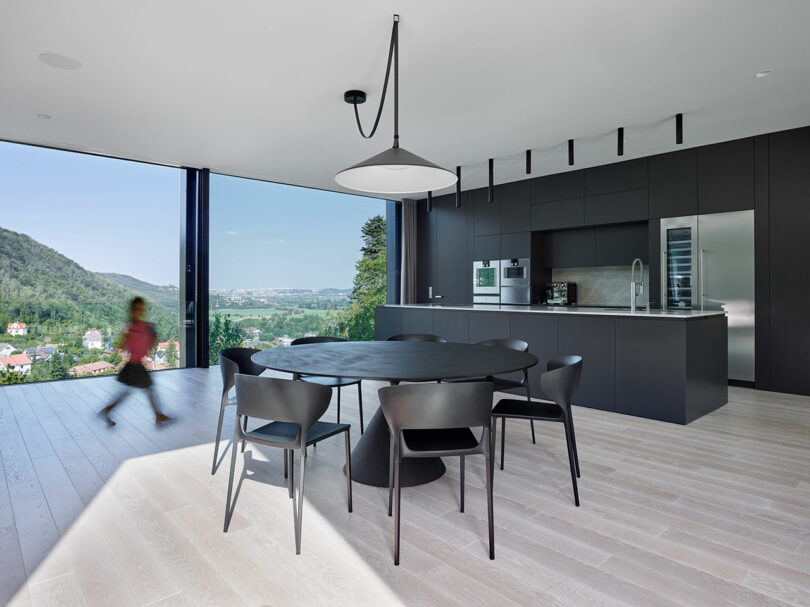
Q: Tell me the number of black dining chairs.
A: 7